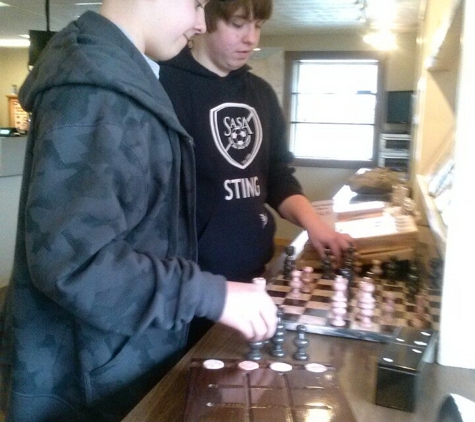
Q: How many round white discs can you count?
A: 4